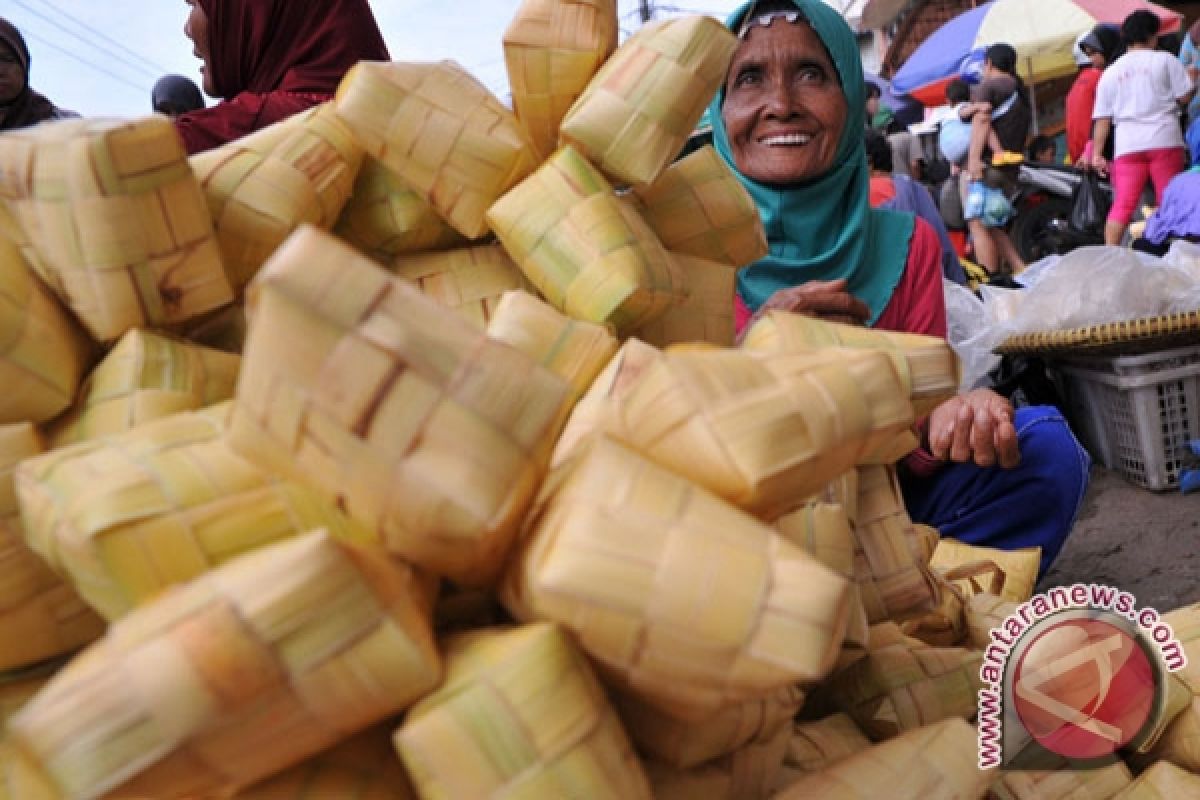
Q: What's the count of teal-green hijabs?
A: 1